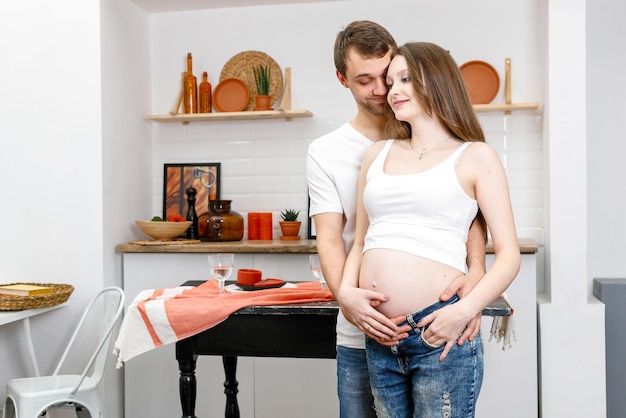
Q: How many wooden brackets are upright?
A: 3